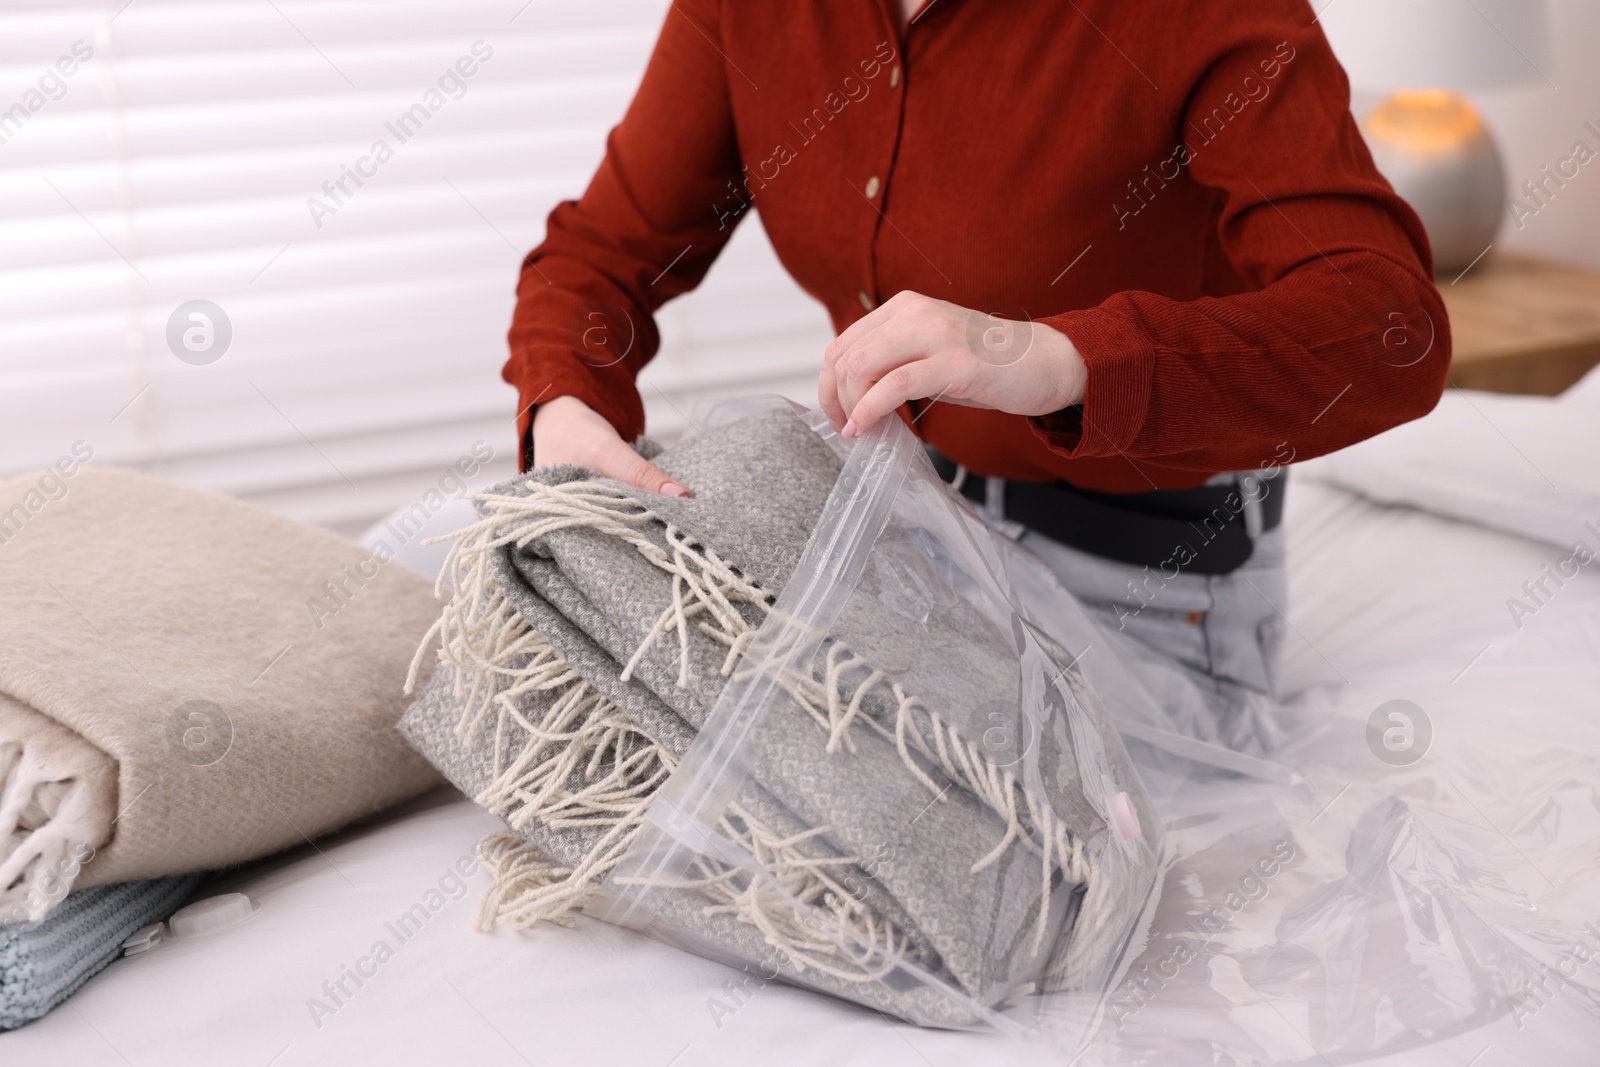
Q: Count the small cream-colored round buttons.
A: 3